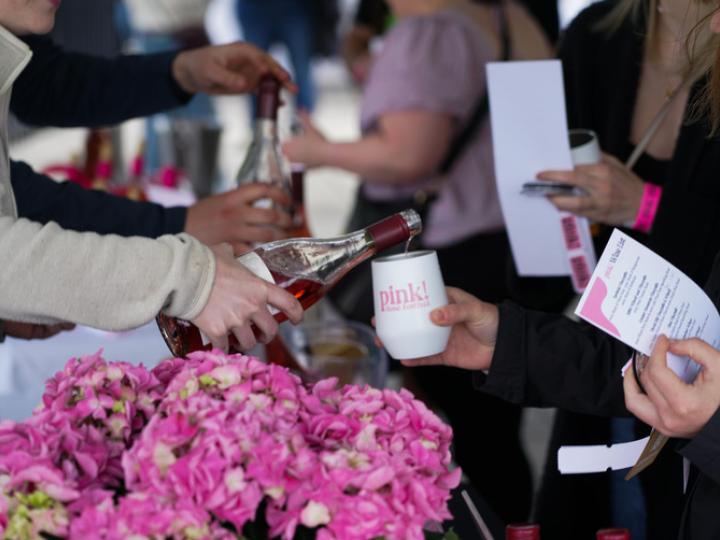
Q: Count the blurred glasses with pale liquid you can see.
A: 1